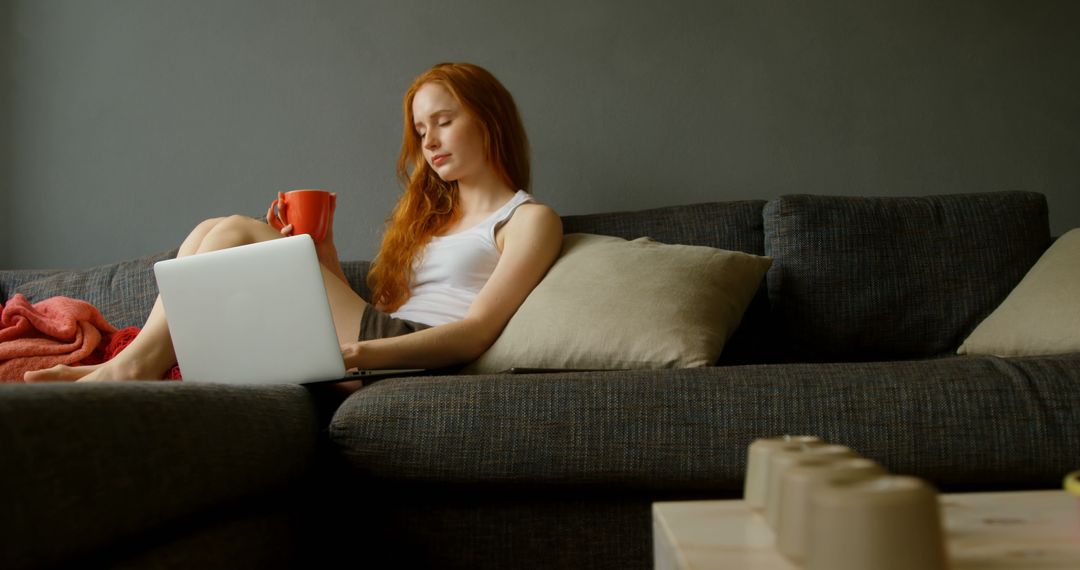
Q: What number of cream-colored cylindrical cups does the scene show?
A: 4